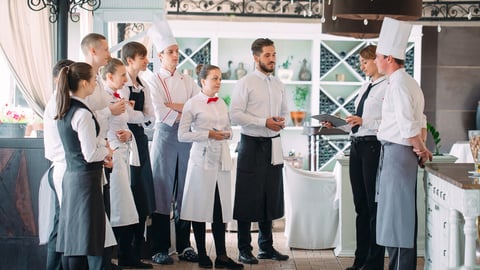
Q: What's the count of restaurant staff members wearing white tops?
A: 10